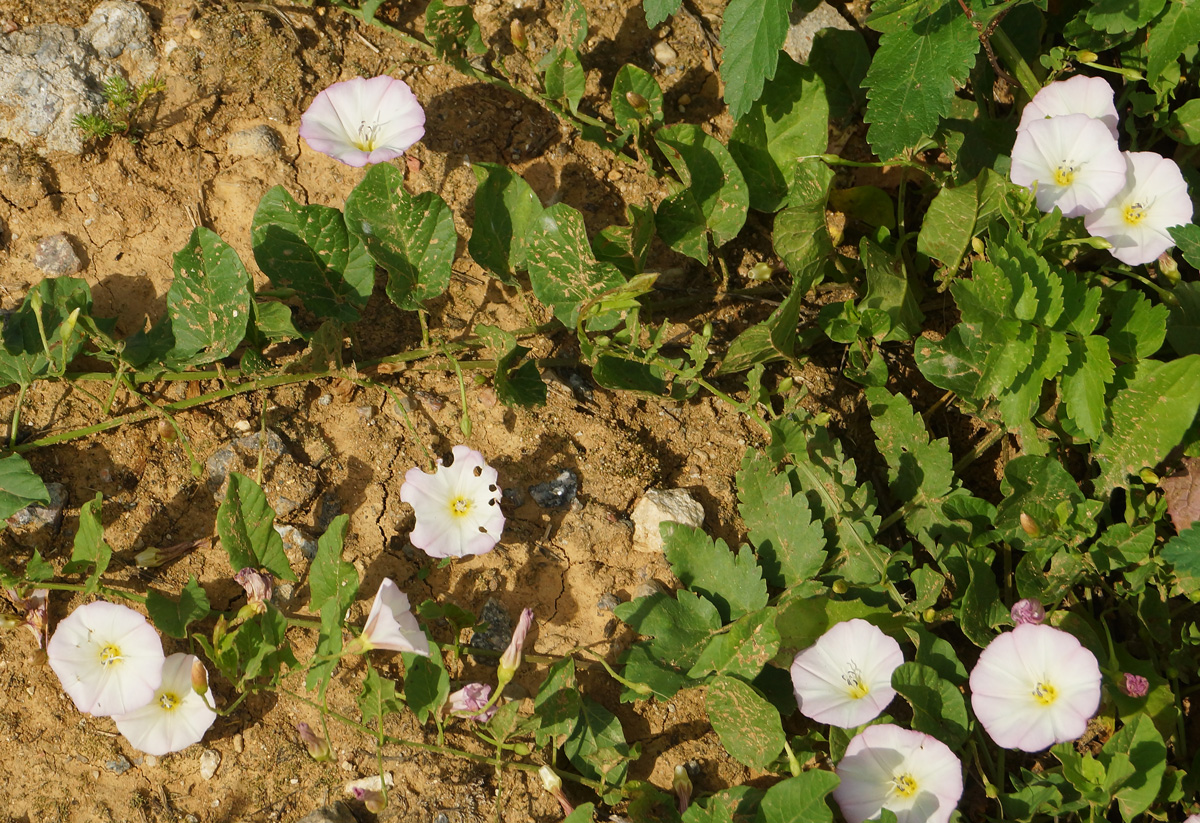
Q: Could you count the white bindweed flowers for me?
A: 11